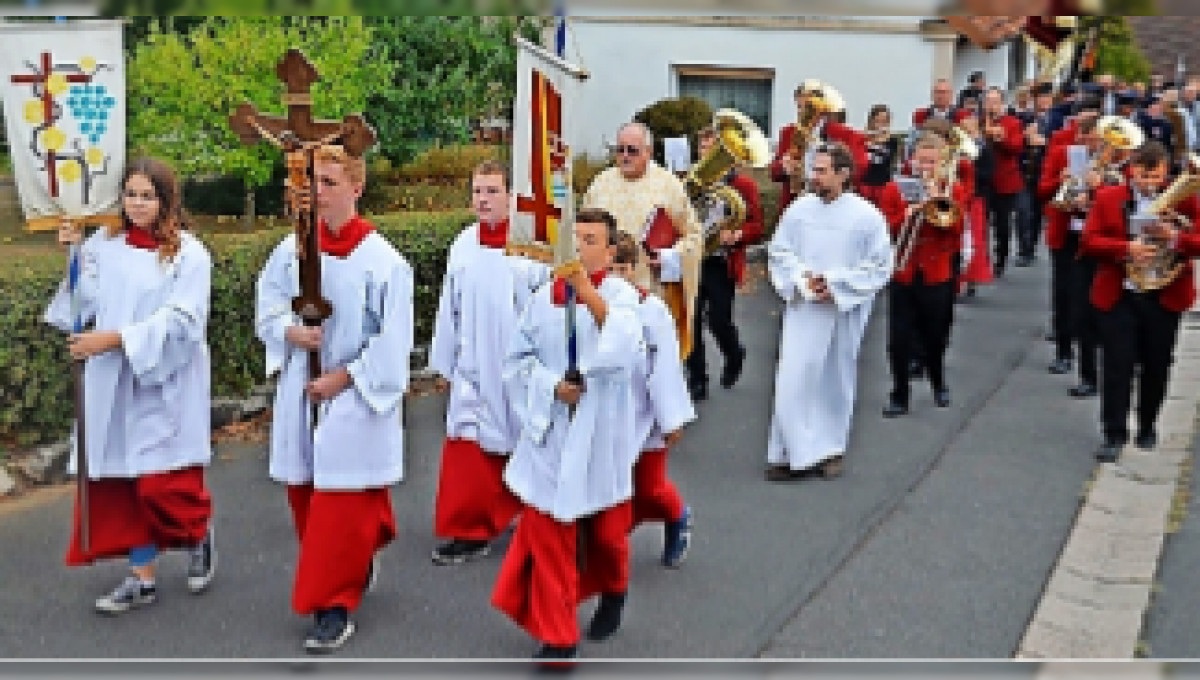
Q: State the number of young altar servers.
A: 5